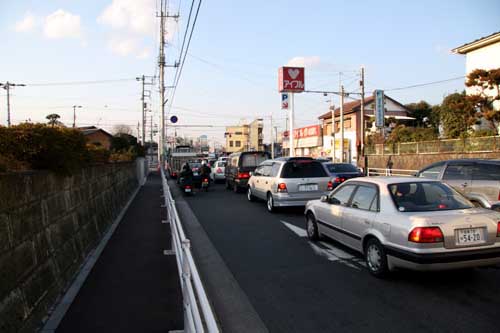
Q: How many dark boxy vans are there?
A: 1